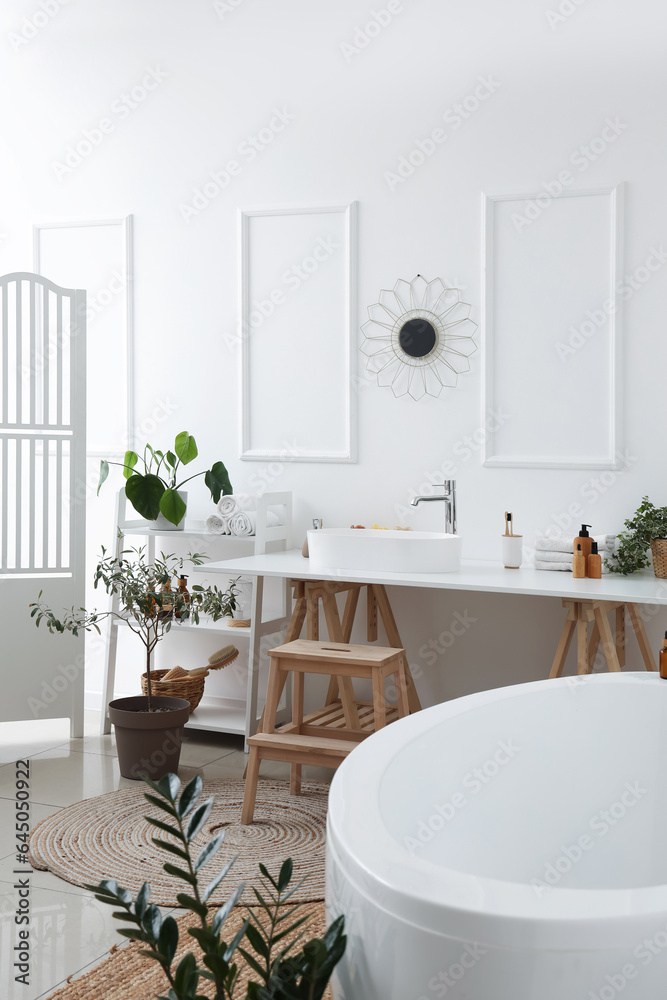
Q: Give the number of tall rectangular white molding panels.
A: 3